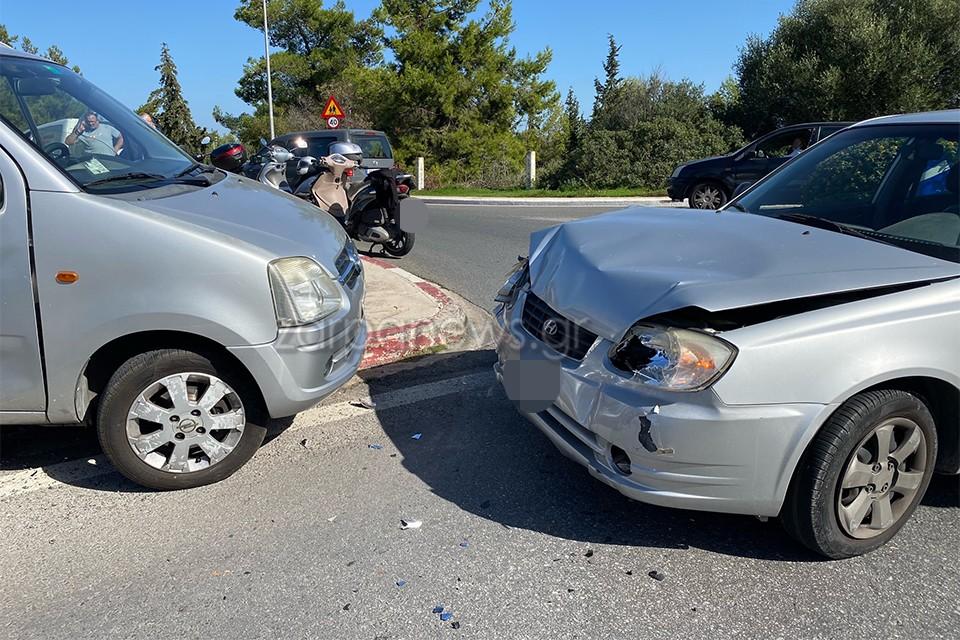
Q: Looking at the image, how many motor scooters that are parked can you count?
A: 3